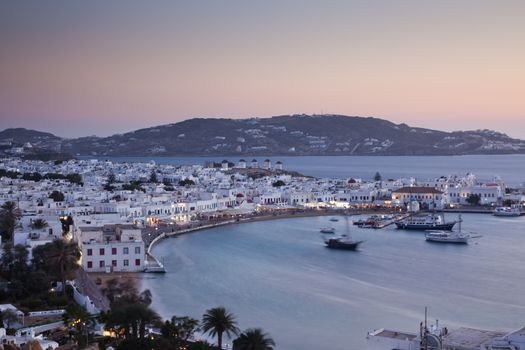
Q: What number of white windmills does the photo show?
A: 5